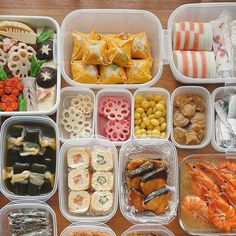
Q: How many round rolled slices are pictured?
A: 6